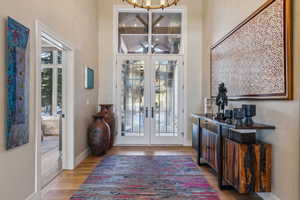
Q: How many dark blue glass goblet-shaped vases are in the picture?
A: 3